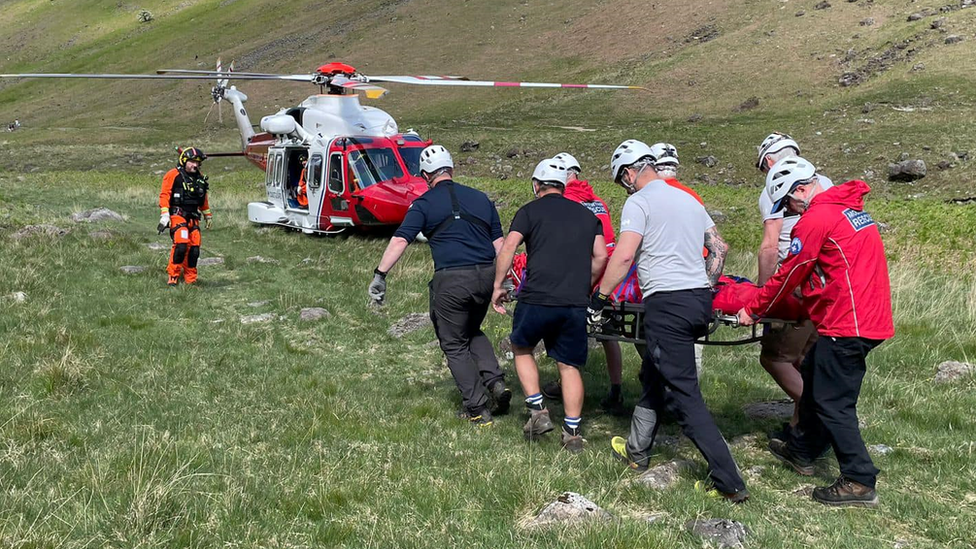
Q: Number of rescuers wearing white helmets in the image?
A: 7